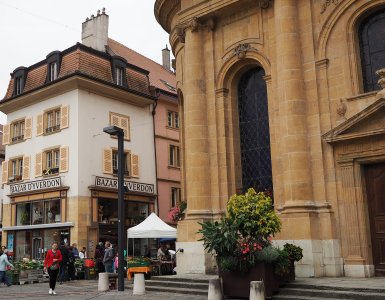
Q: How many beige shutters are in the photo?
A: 12